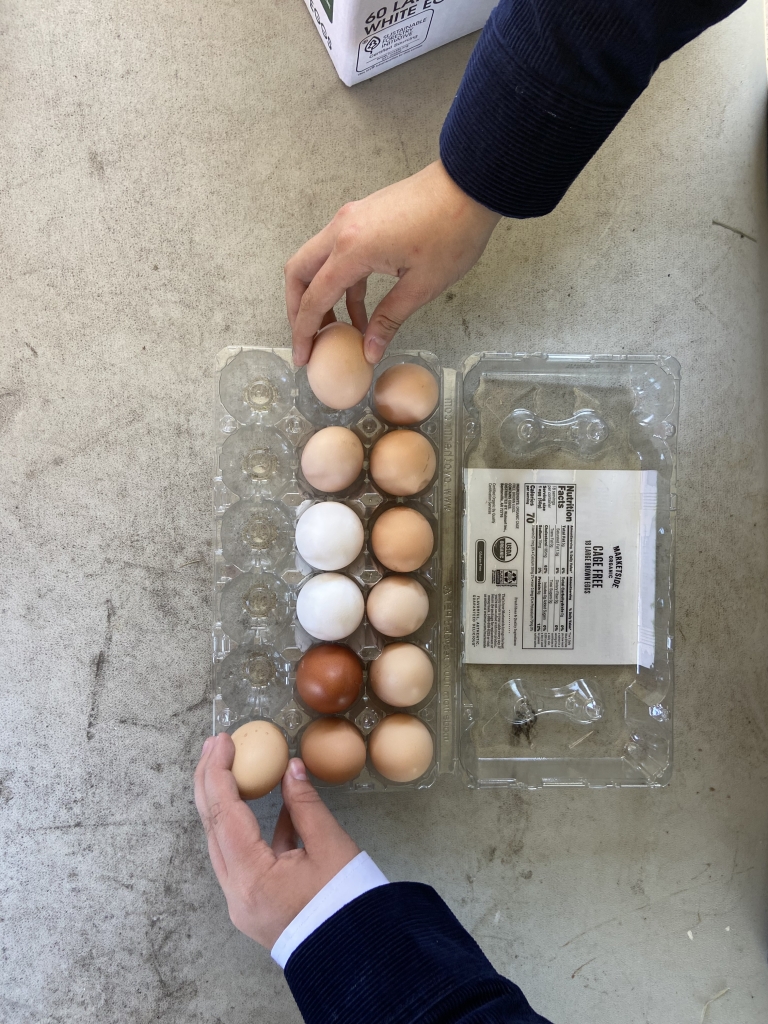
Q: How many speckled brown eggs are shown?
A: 1